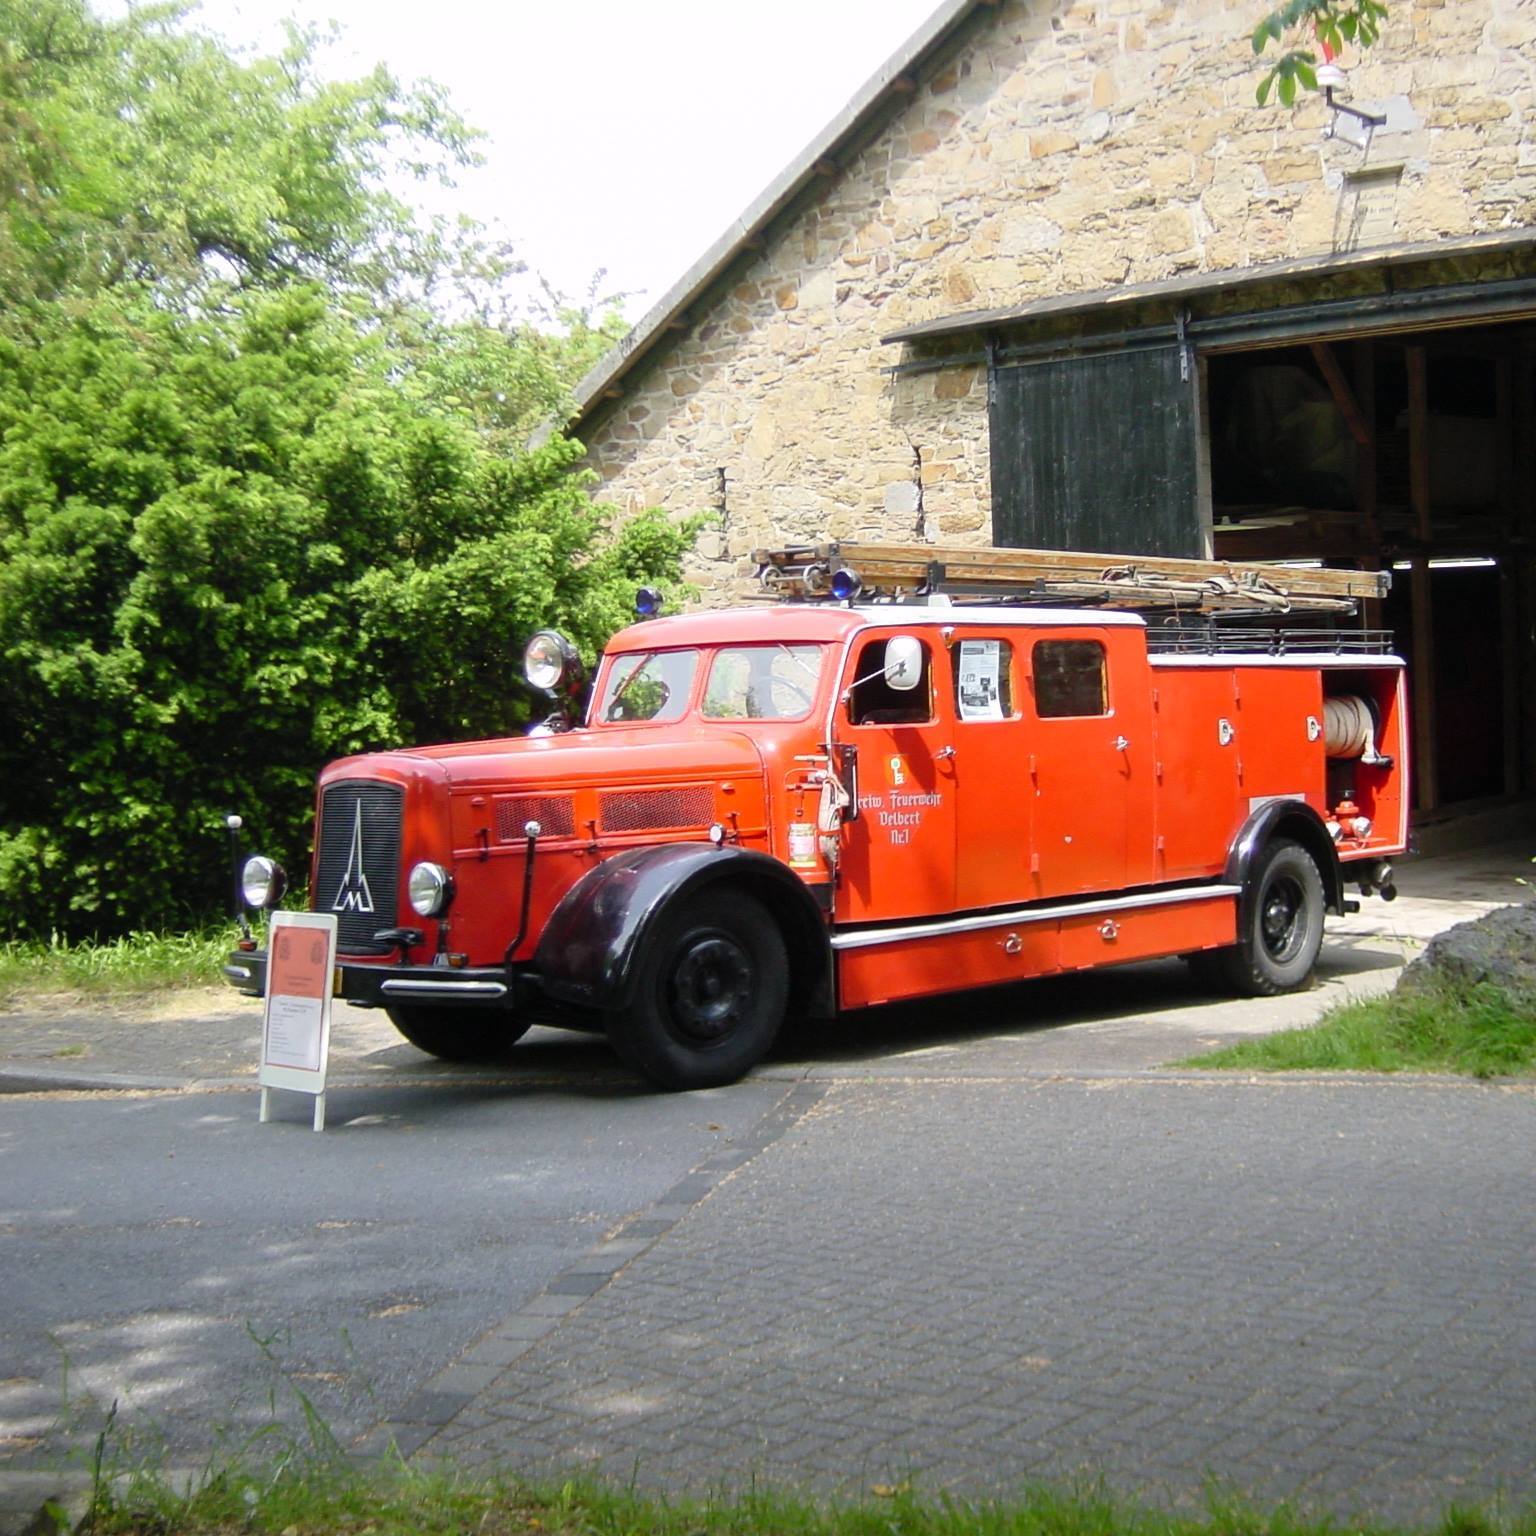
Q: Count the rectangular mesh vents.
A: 2